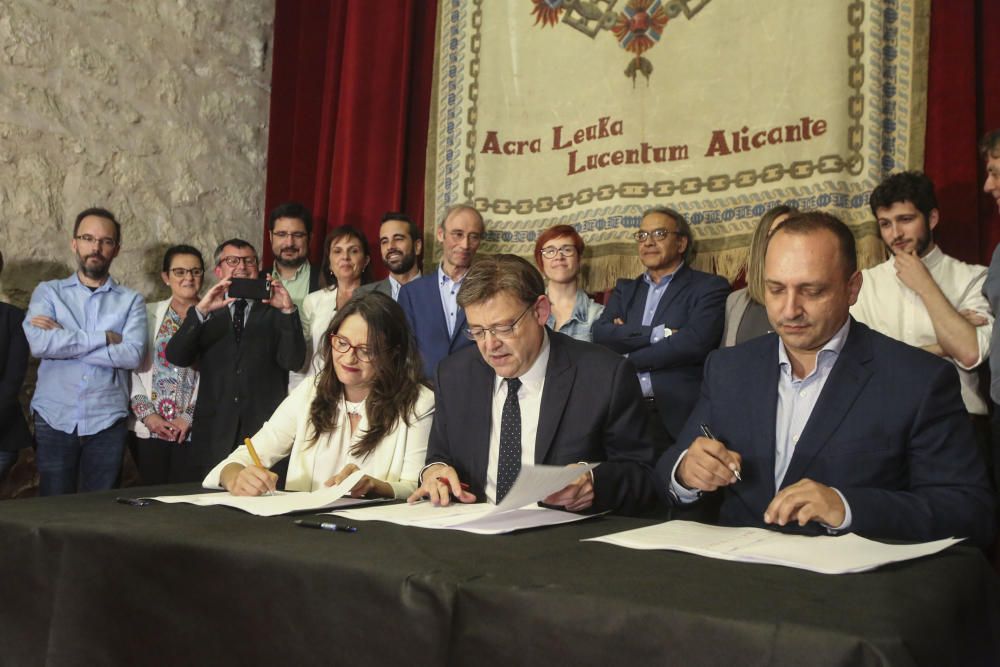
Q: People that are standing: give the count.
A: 13